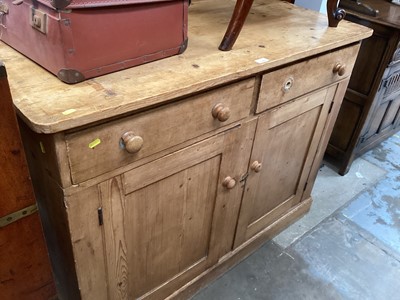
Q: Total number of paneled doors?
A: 2